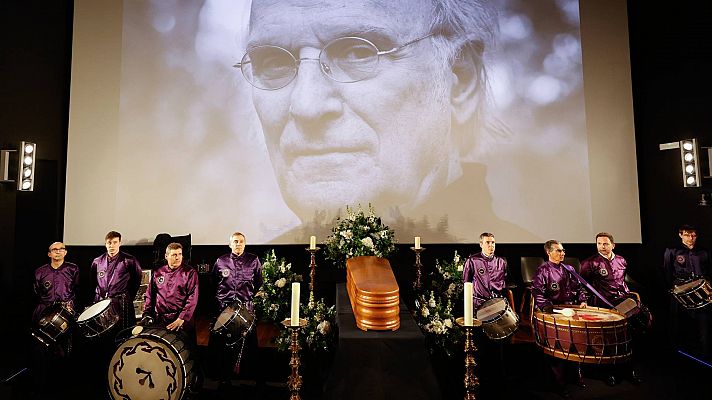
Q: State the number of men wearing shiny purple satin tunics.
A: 8